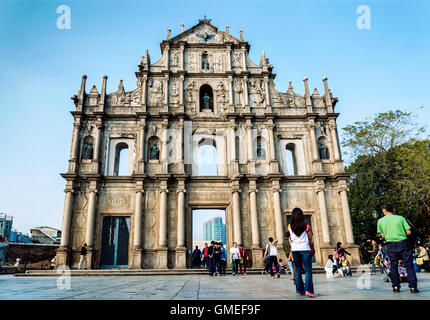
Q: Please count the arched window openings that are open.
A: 3